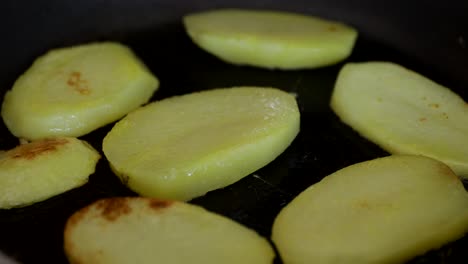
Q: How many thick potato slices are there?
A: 7